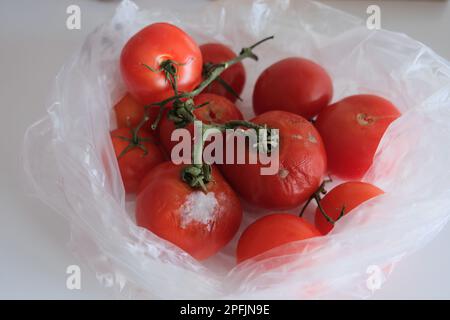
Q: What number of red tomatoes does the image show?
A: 11